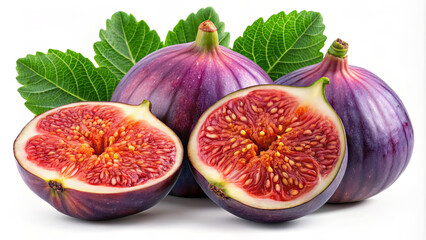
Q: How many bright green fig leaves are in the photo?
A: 4